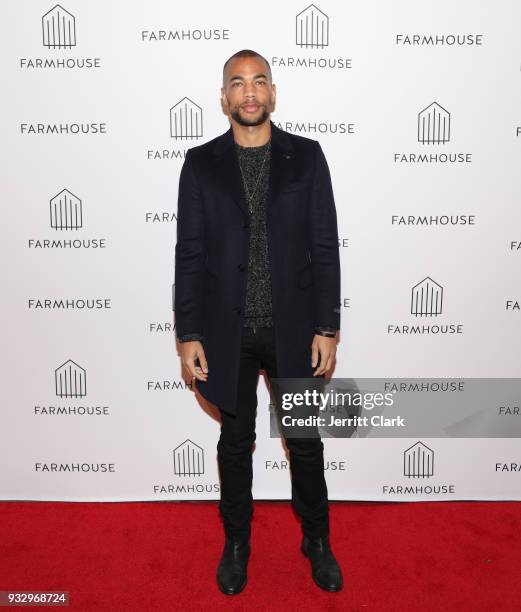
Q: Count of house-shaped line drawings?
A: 9